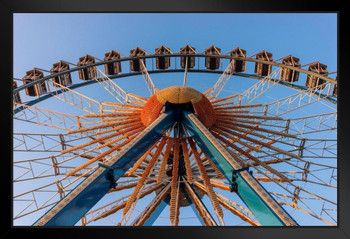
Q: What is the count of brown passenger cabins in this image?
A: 14